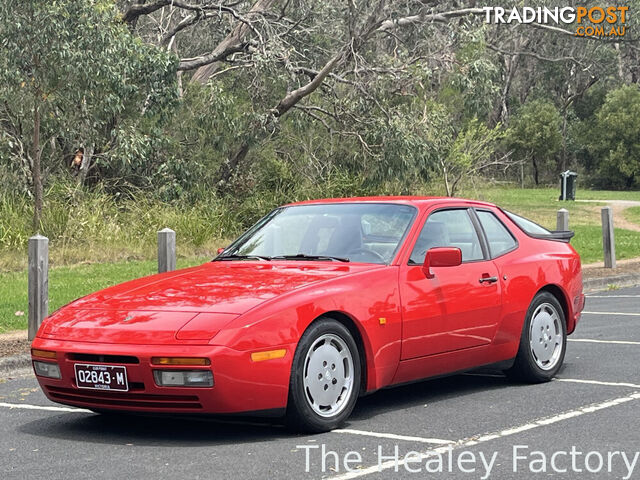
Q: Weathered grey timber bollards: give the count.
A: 4